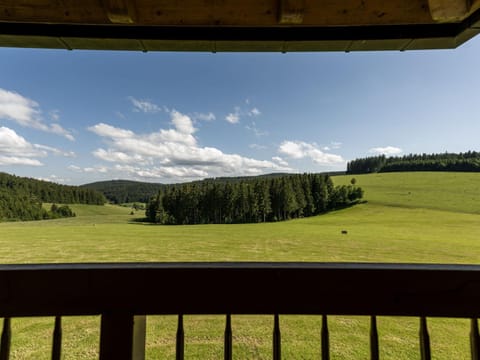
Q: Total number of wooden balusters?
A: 9